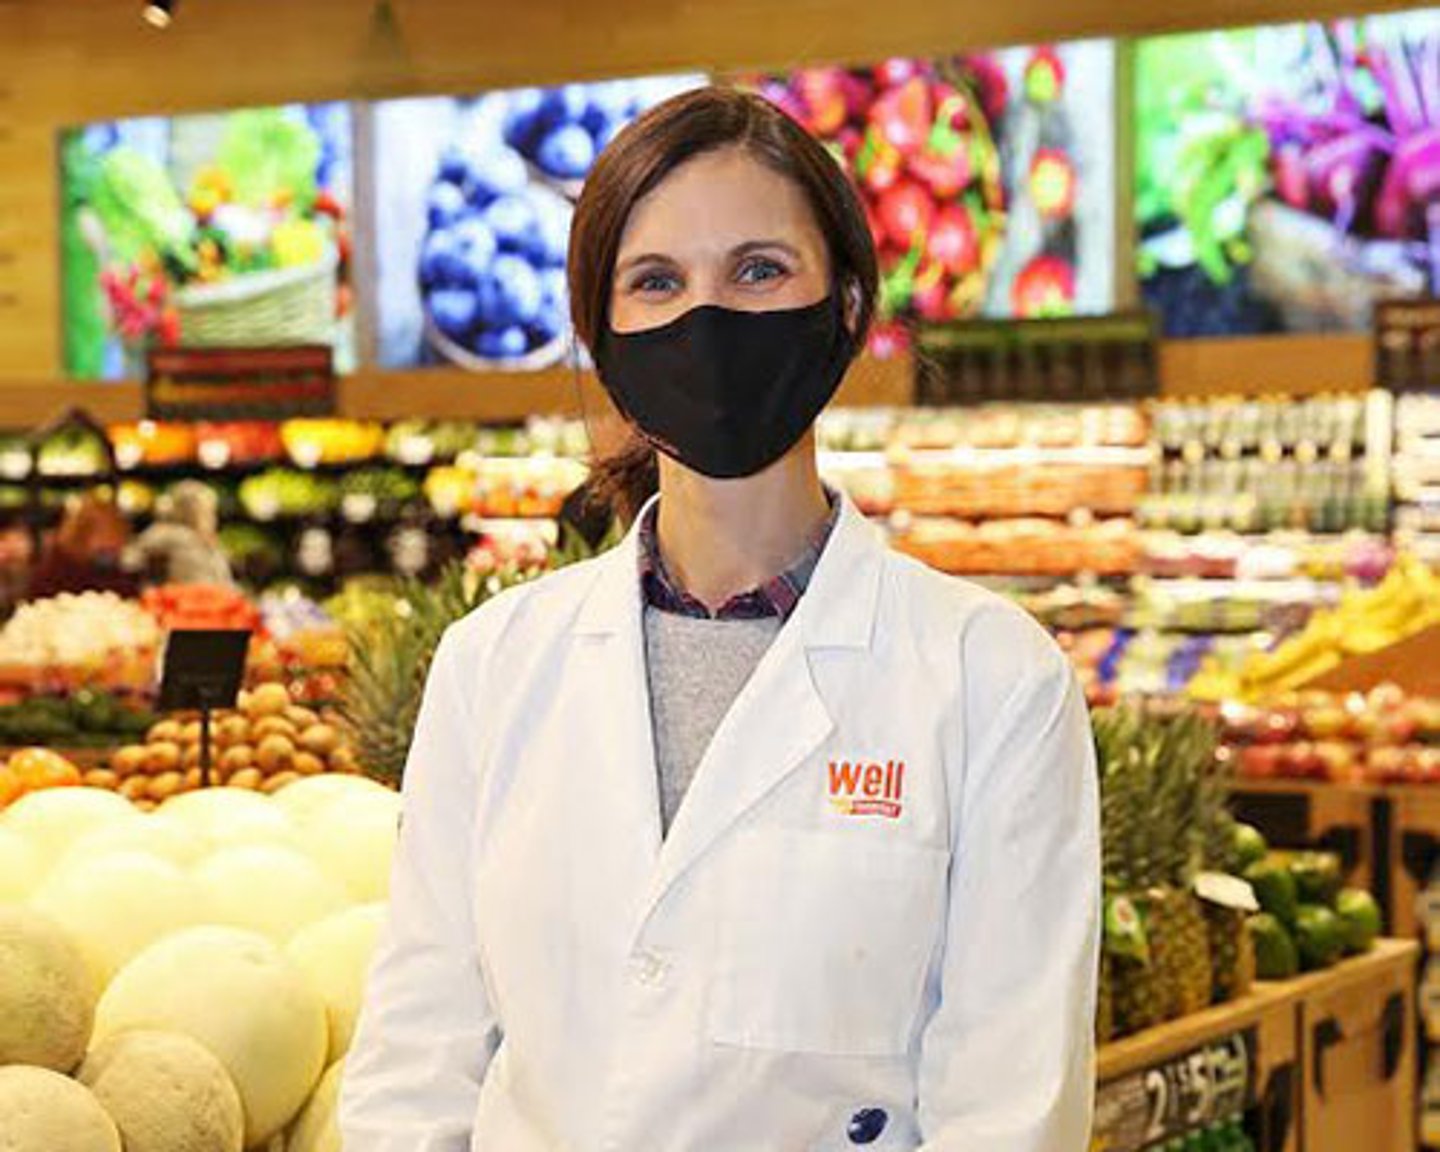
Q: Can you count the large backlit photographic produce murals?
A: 4